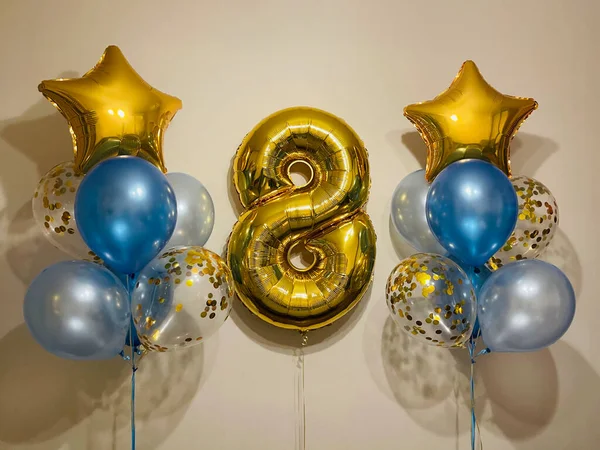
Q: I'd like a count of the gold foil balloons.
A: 3